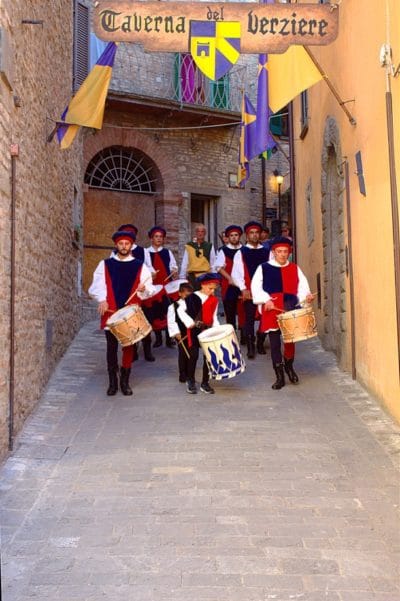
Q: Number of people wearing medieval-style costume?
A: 9